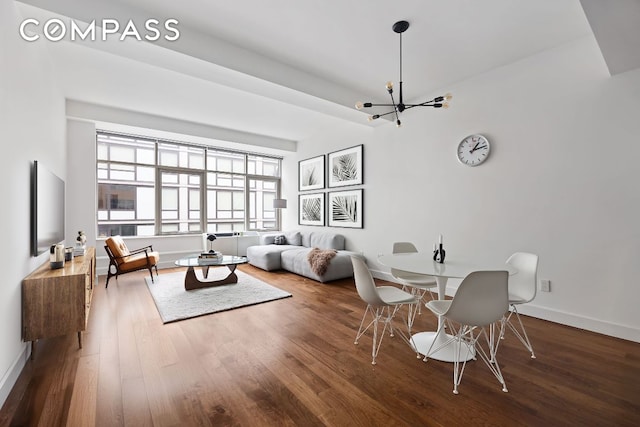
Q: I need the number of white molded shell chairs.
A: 4